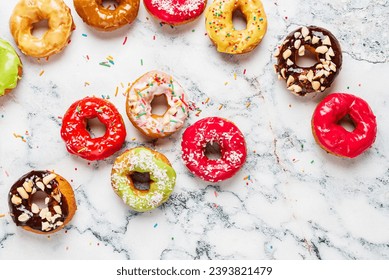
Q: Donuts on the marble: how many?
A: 12